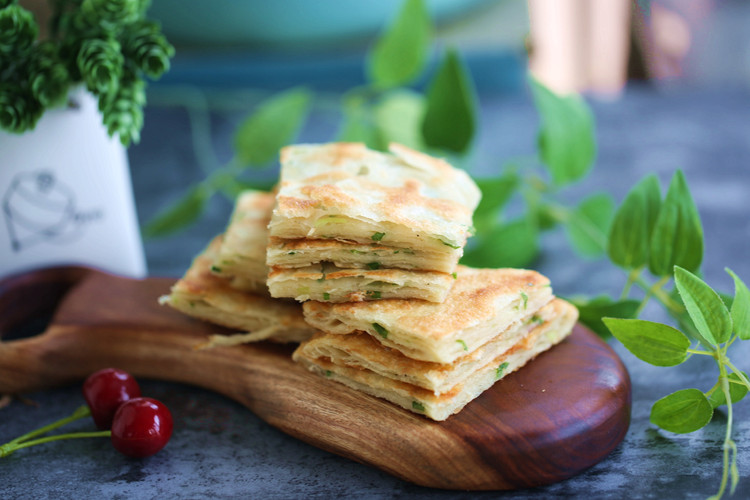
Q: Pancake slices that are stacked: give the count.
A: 8